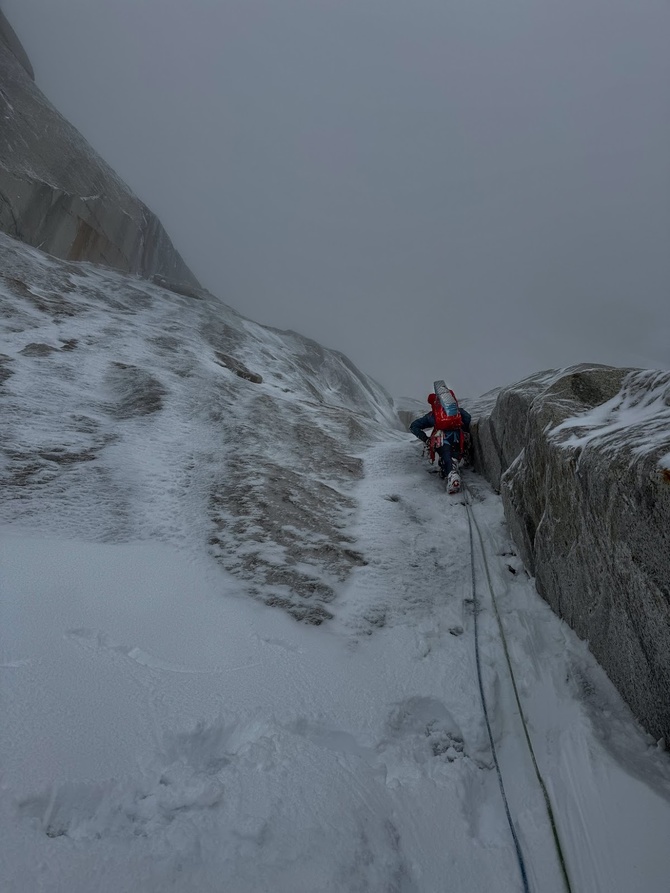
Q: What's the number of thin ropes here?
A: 2